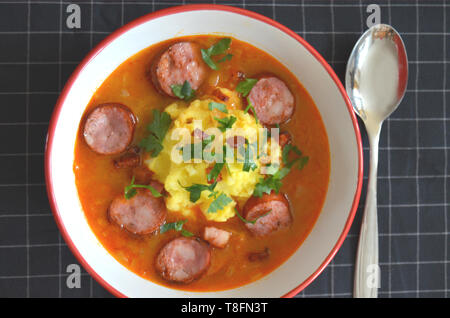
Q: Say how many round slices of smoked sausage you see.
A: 6